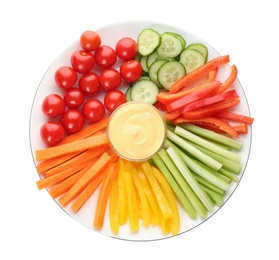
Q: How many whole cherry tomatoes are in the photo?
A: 14